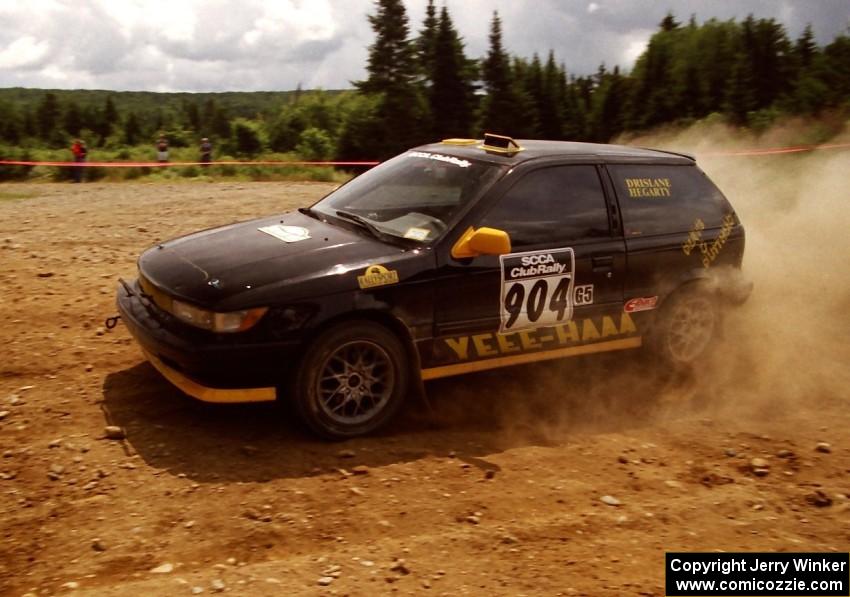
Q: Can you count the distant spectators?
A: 3